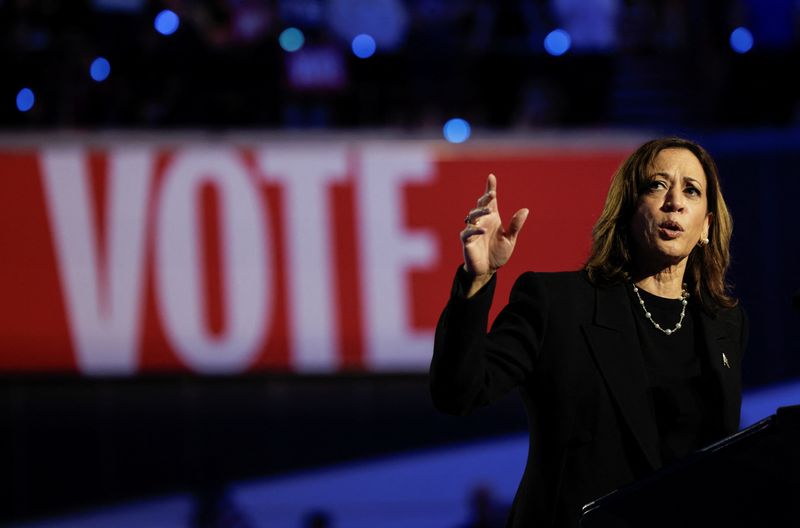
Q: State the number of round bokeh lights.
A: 8